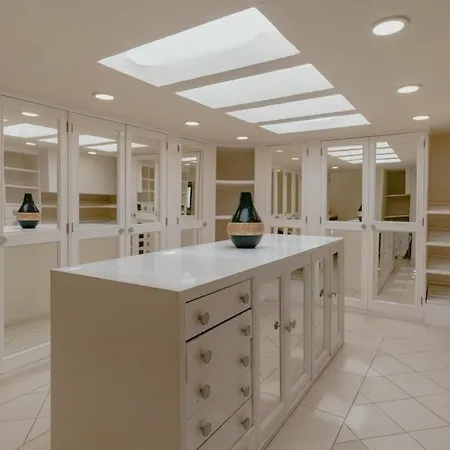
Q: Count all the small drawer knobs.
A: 9